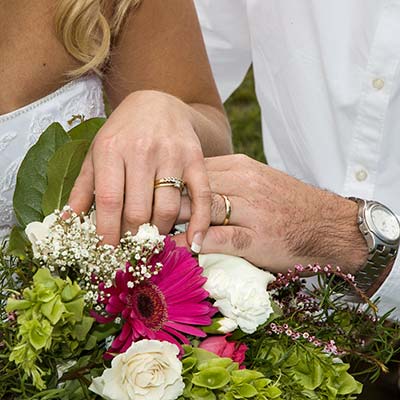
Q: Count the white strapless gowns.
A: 1